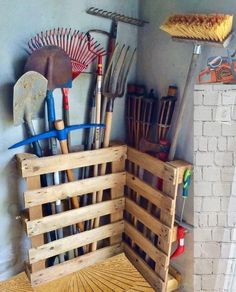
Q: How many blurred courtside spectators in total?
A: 0